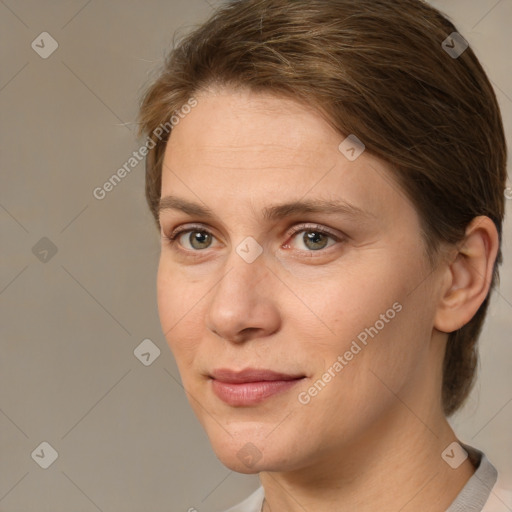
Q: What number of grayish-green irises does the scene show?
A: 2